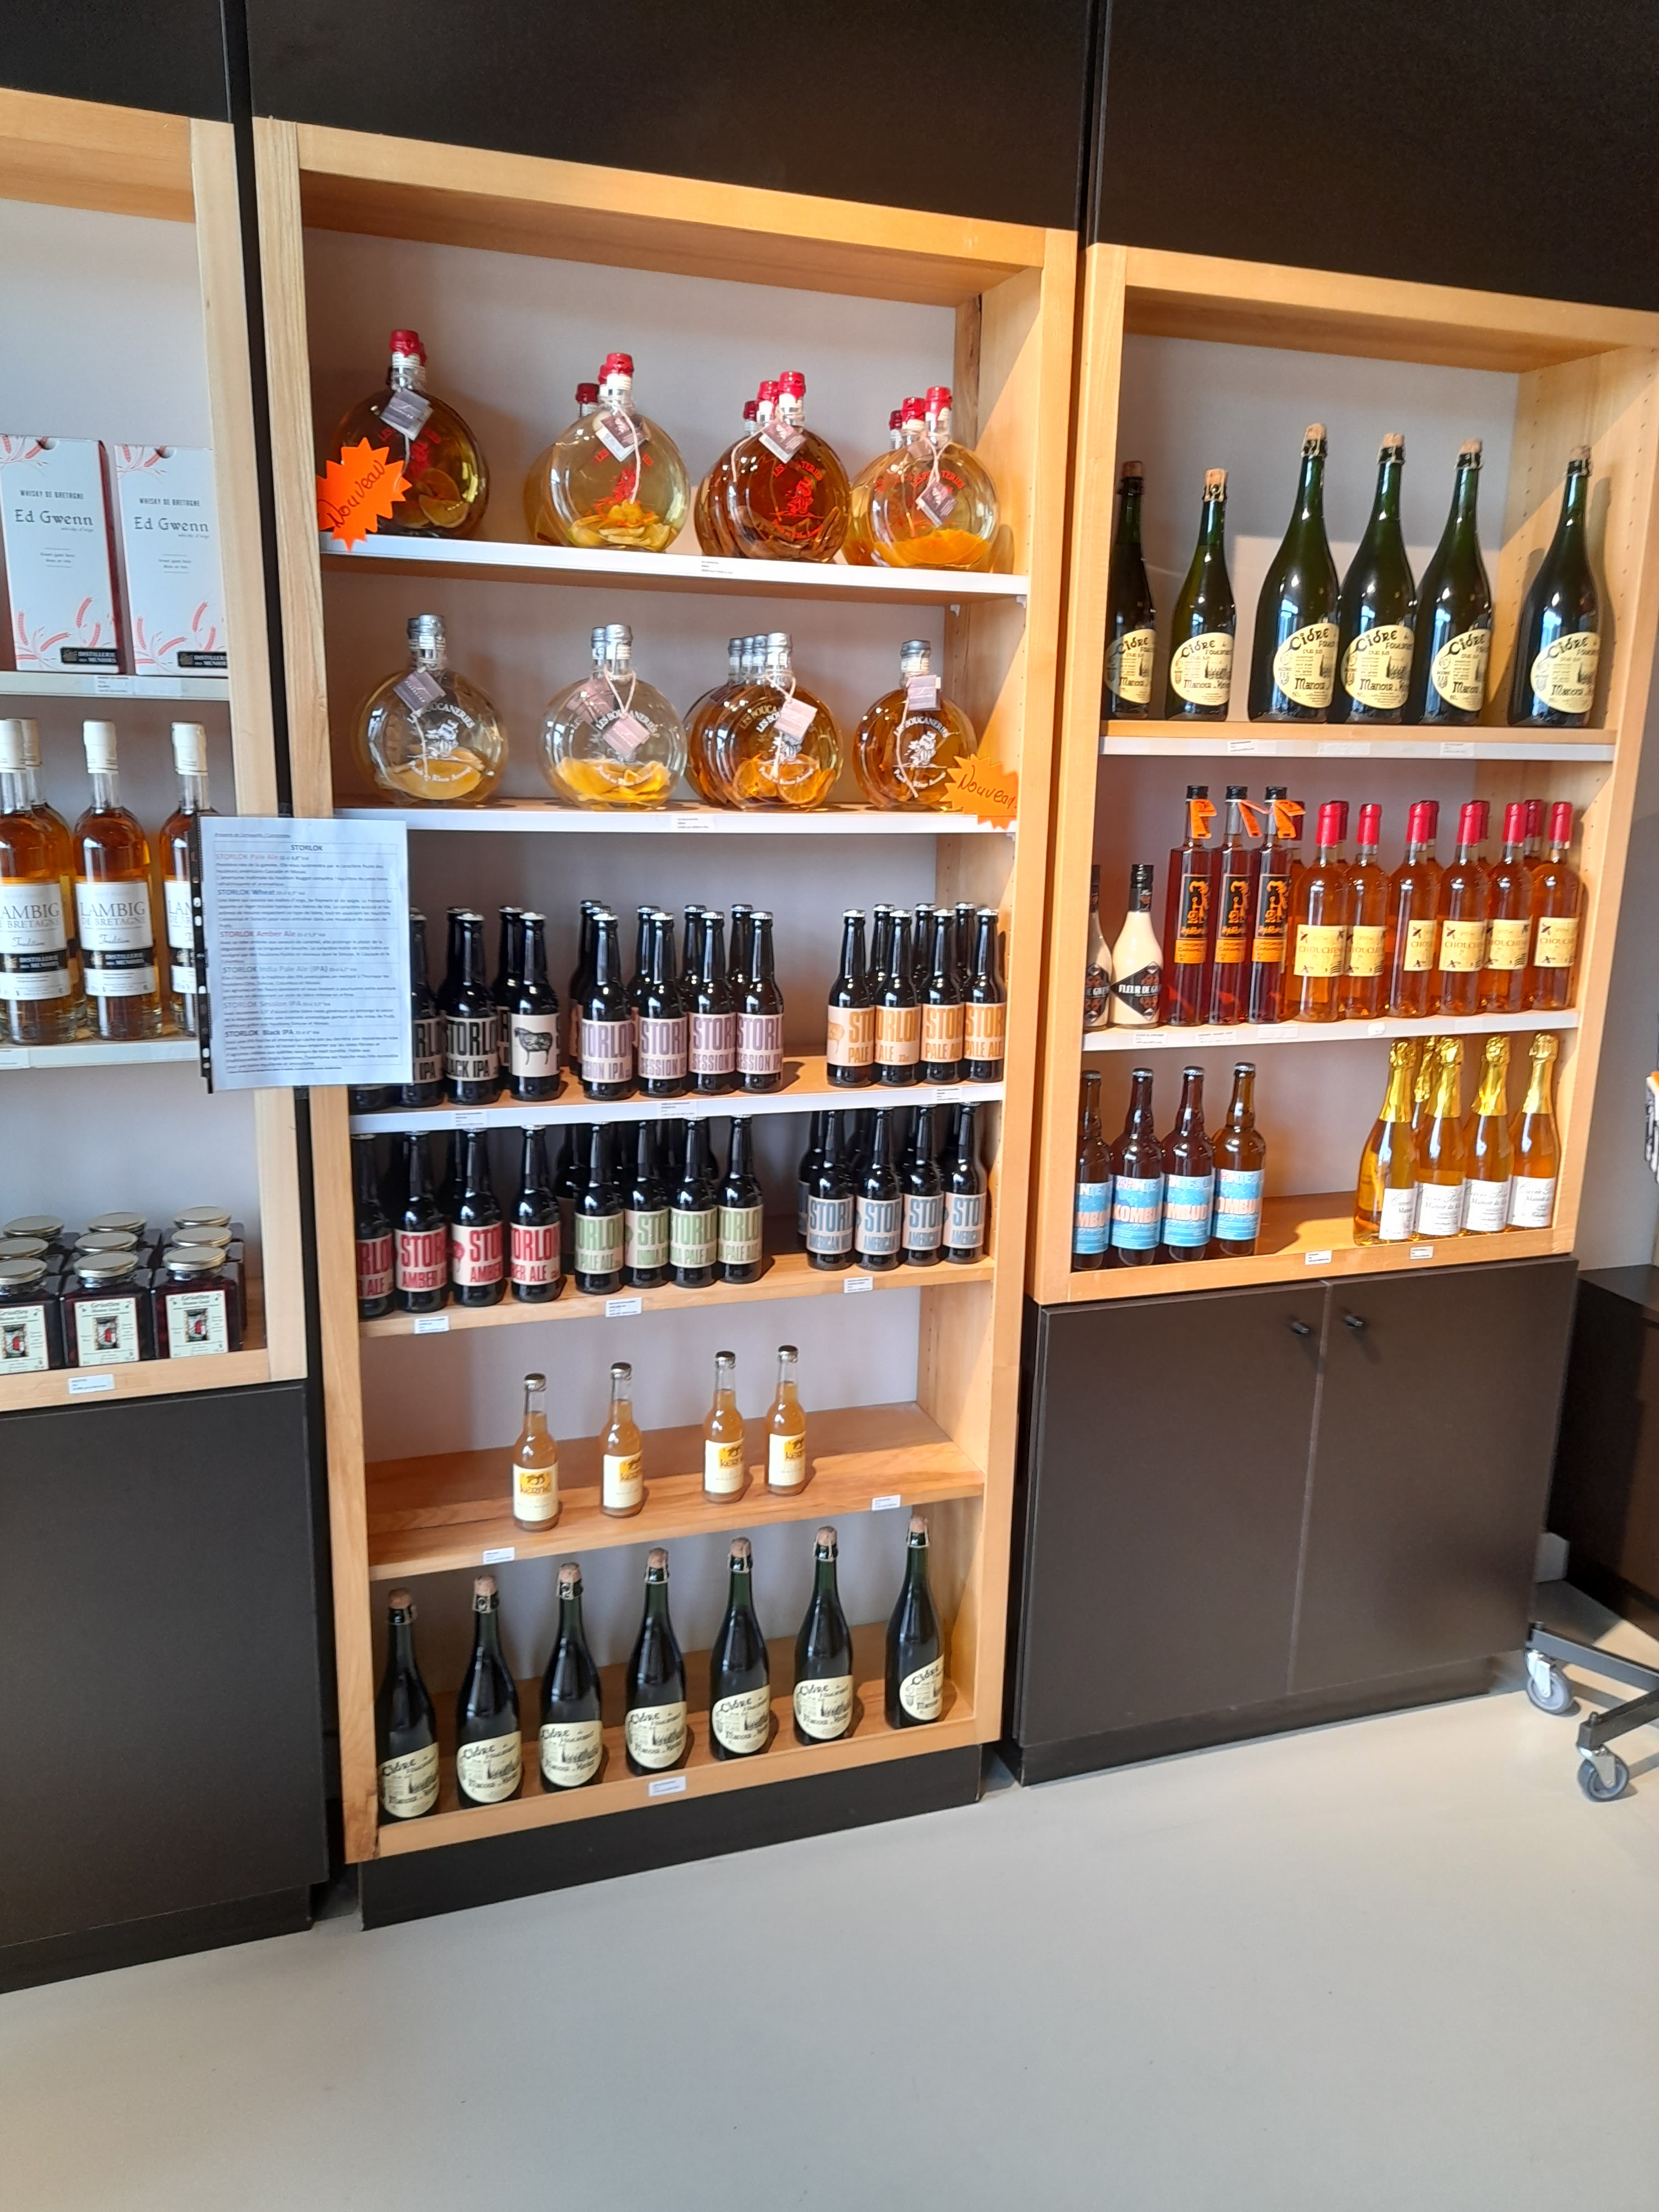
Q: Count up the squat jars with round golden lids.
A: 9